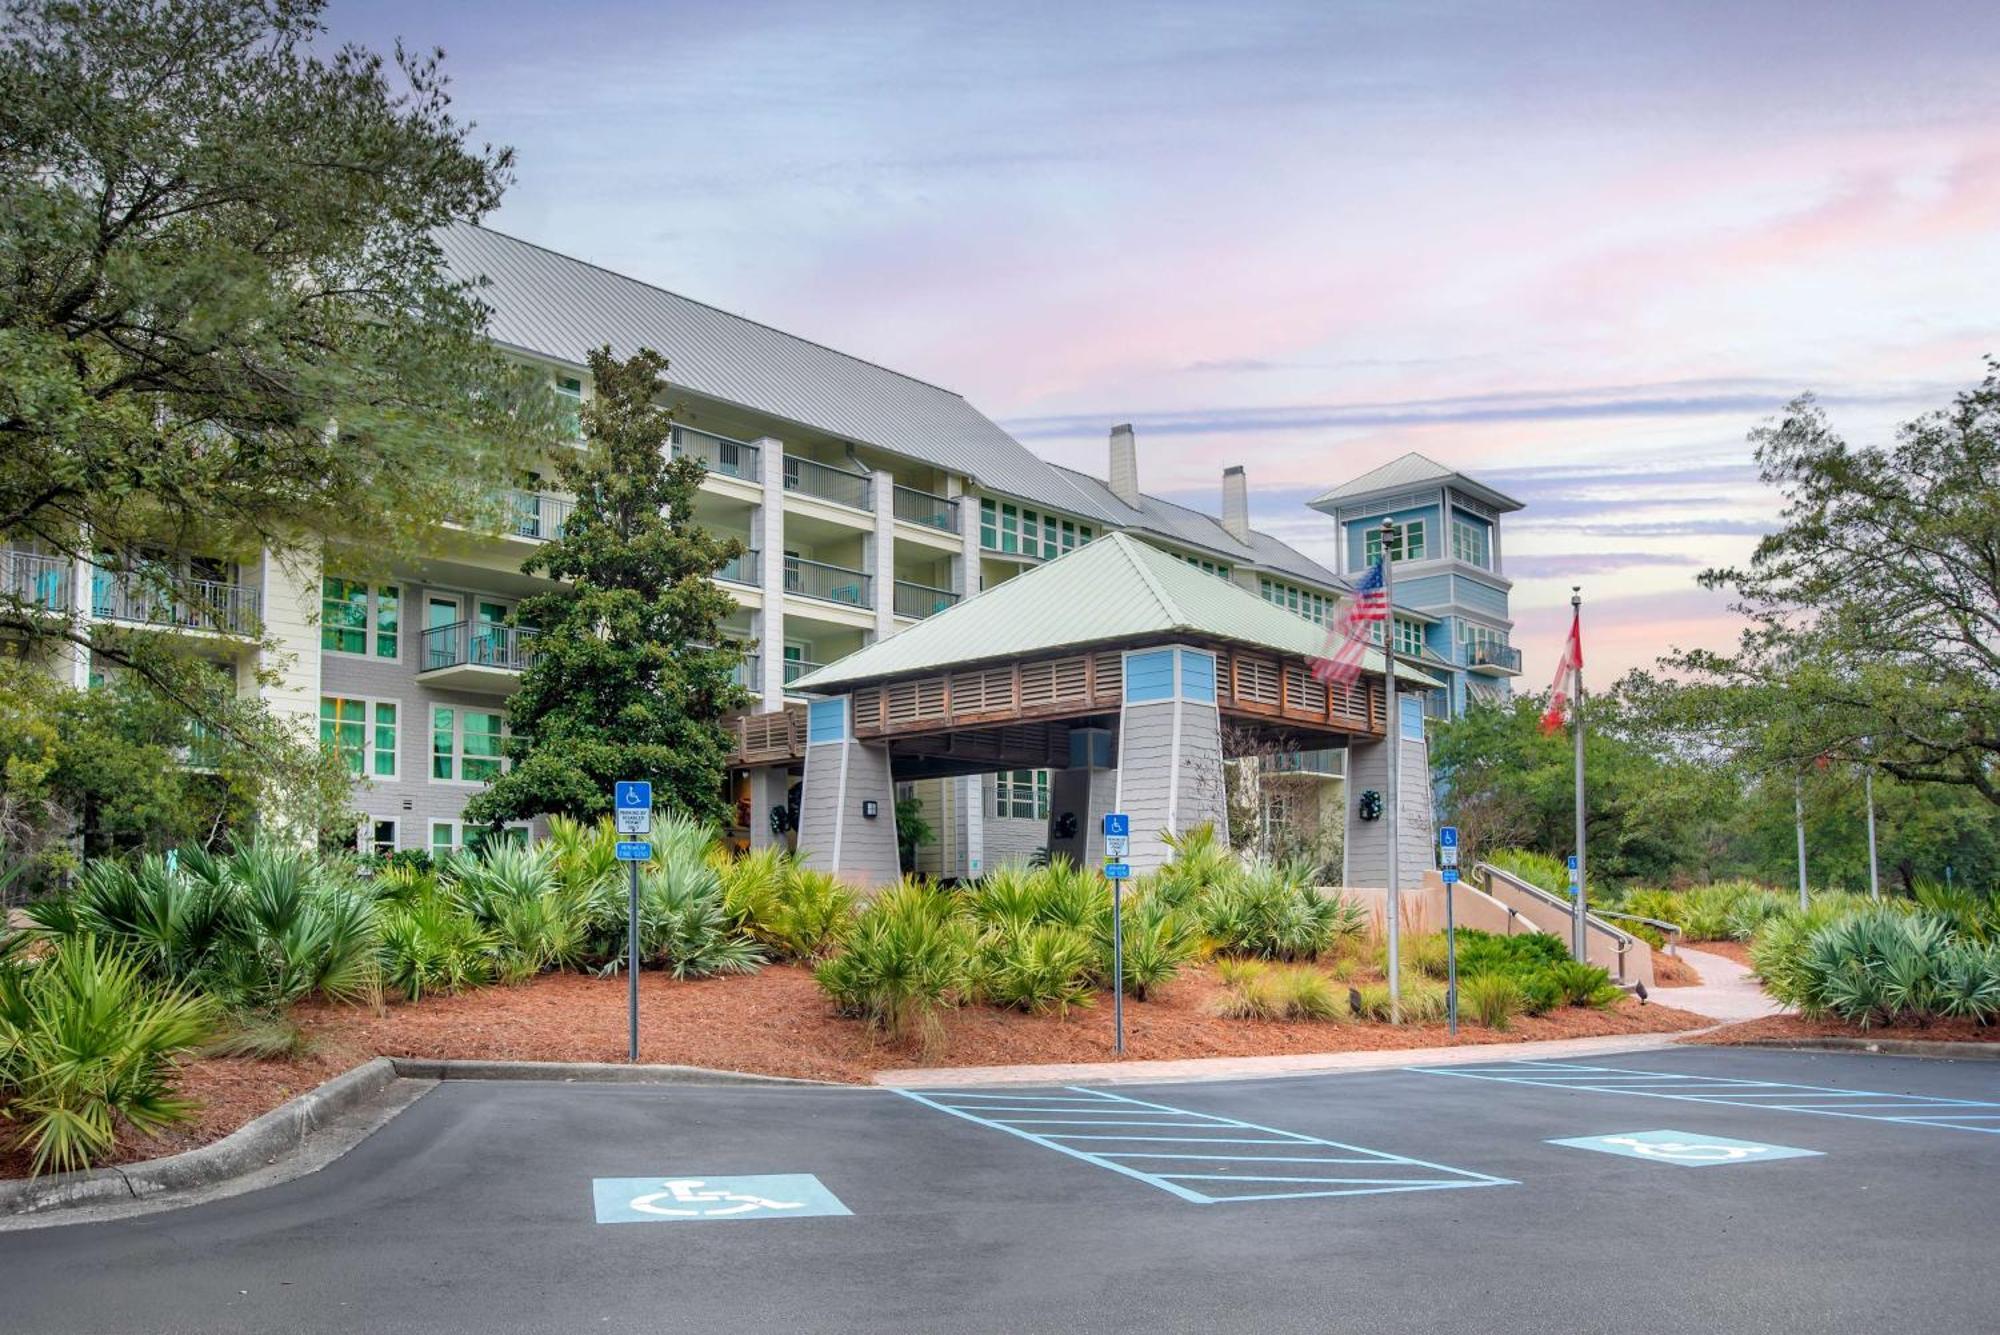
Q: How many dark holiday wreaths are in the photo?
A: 3